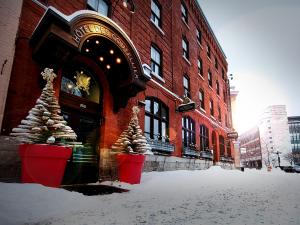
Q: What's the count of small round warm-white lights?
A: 7